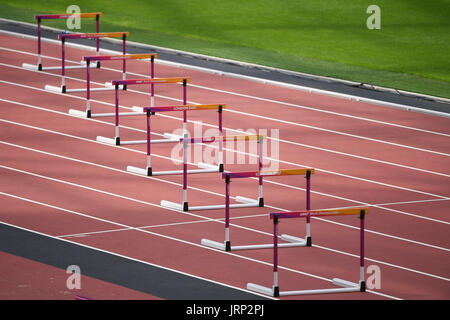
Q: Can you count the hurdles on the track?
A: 8